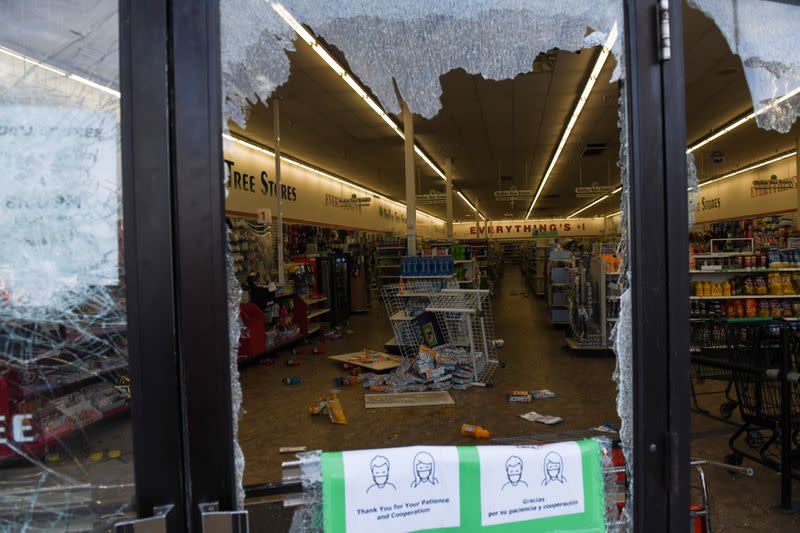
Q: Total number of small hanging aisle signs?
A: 5